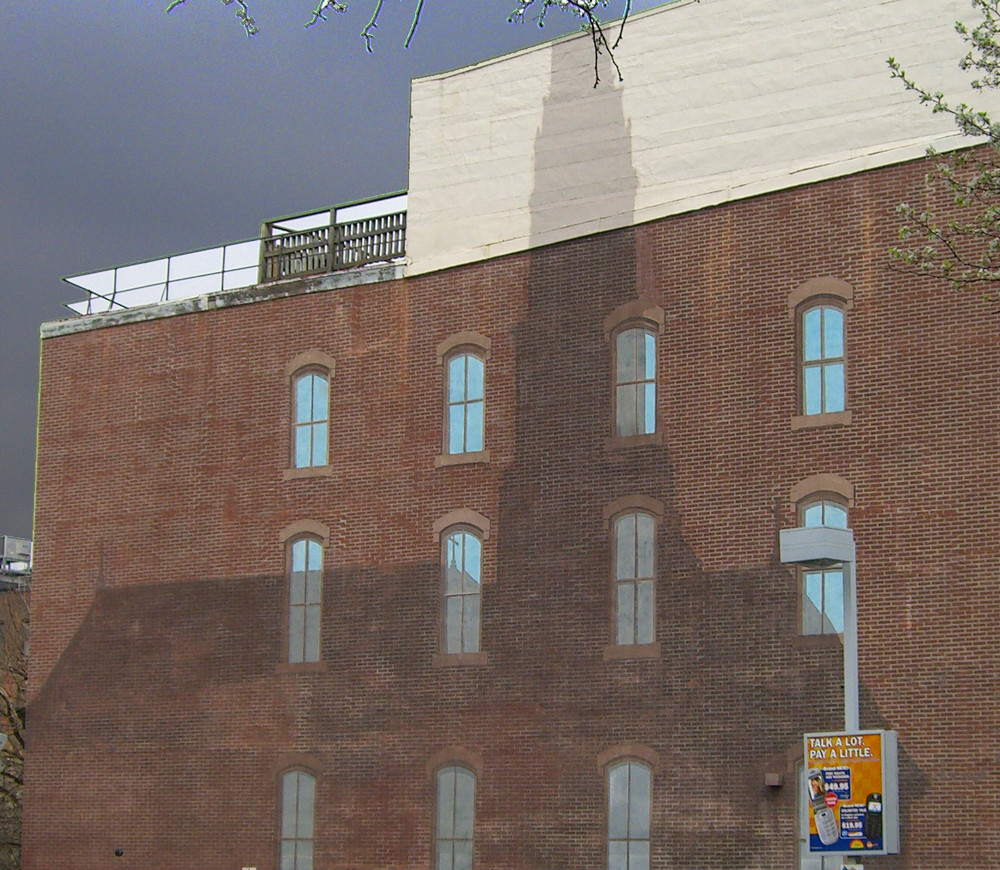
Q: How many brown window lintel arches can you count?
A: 12